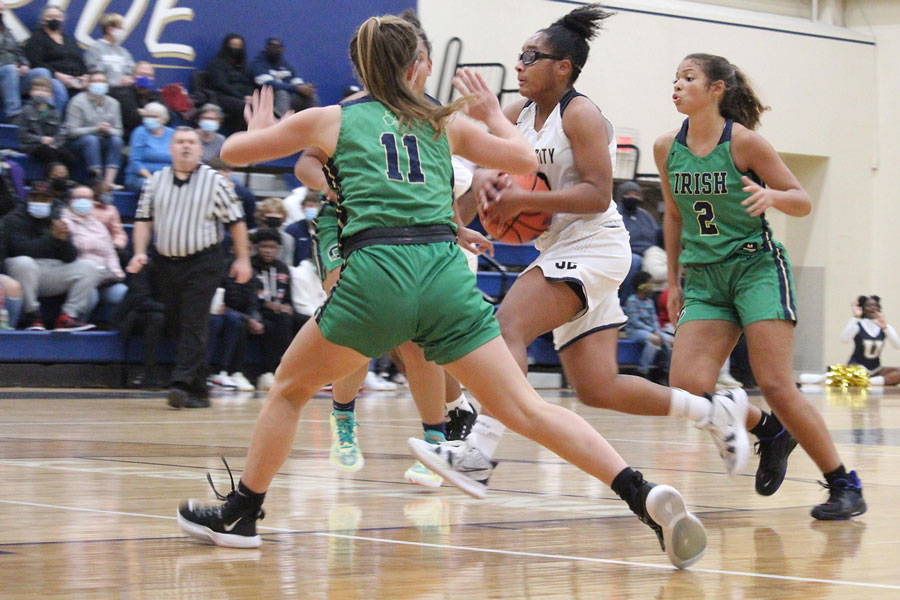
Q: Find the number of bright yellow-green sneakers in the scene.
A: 2